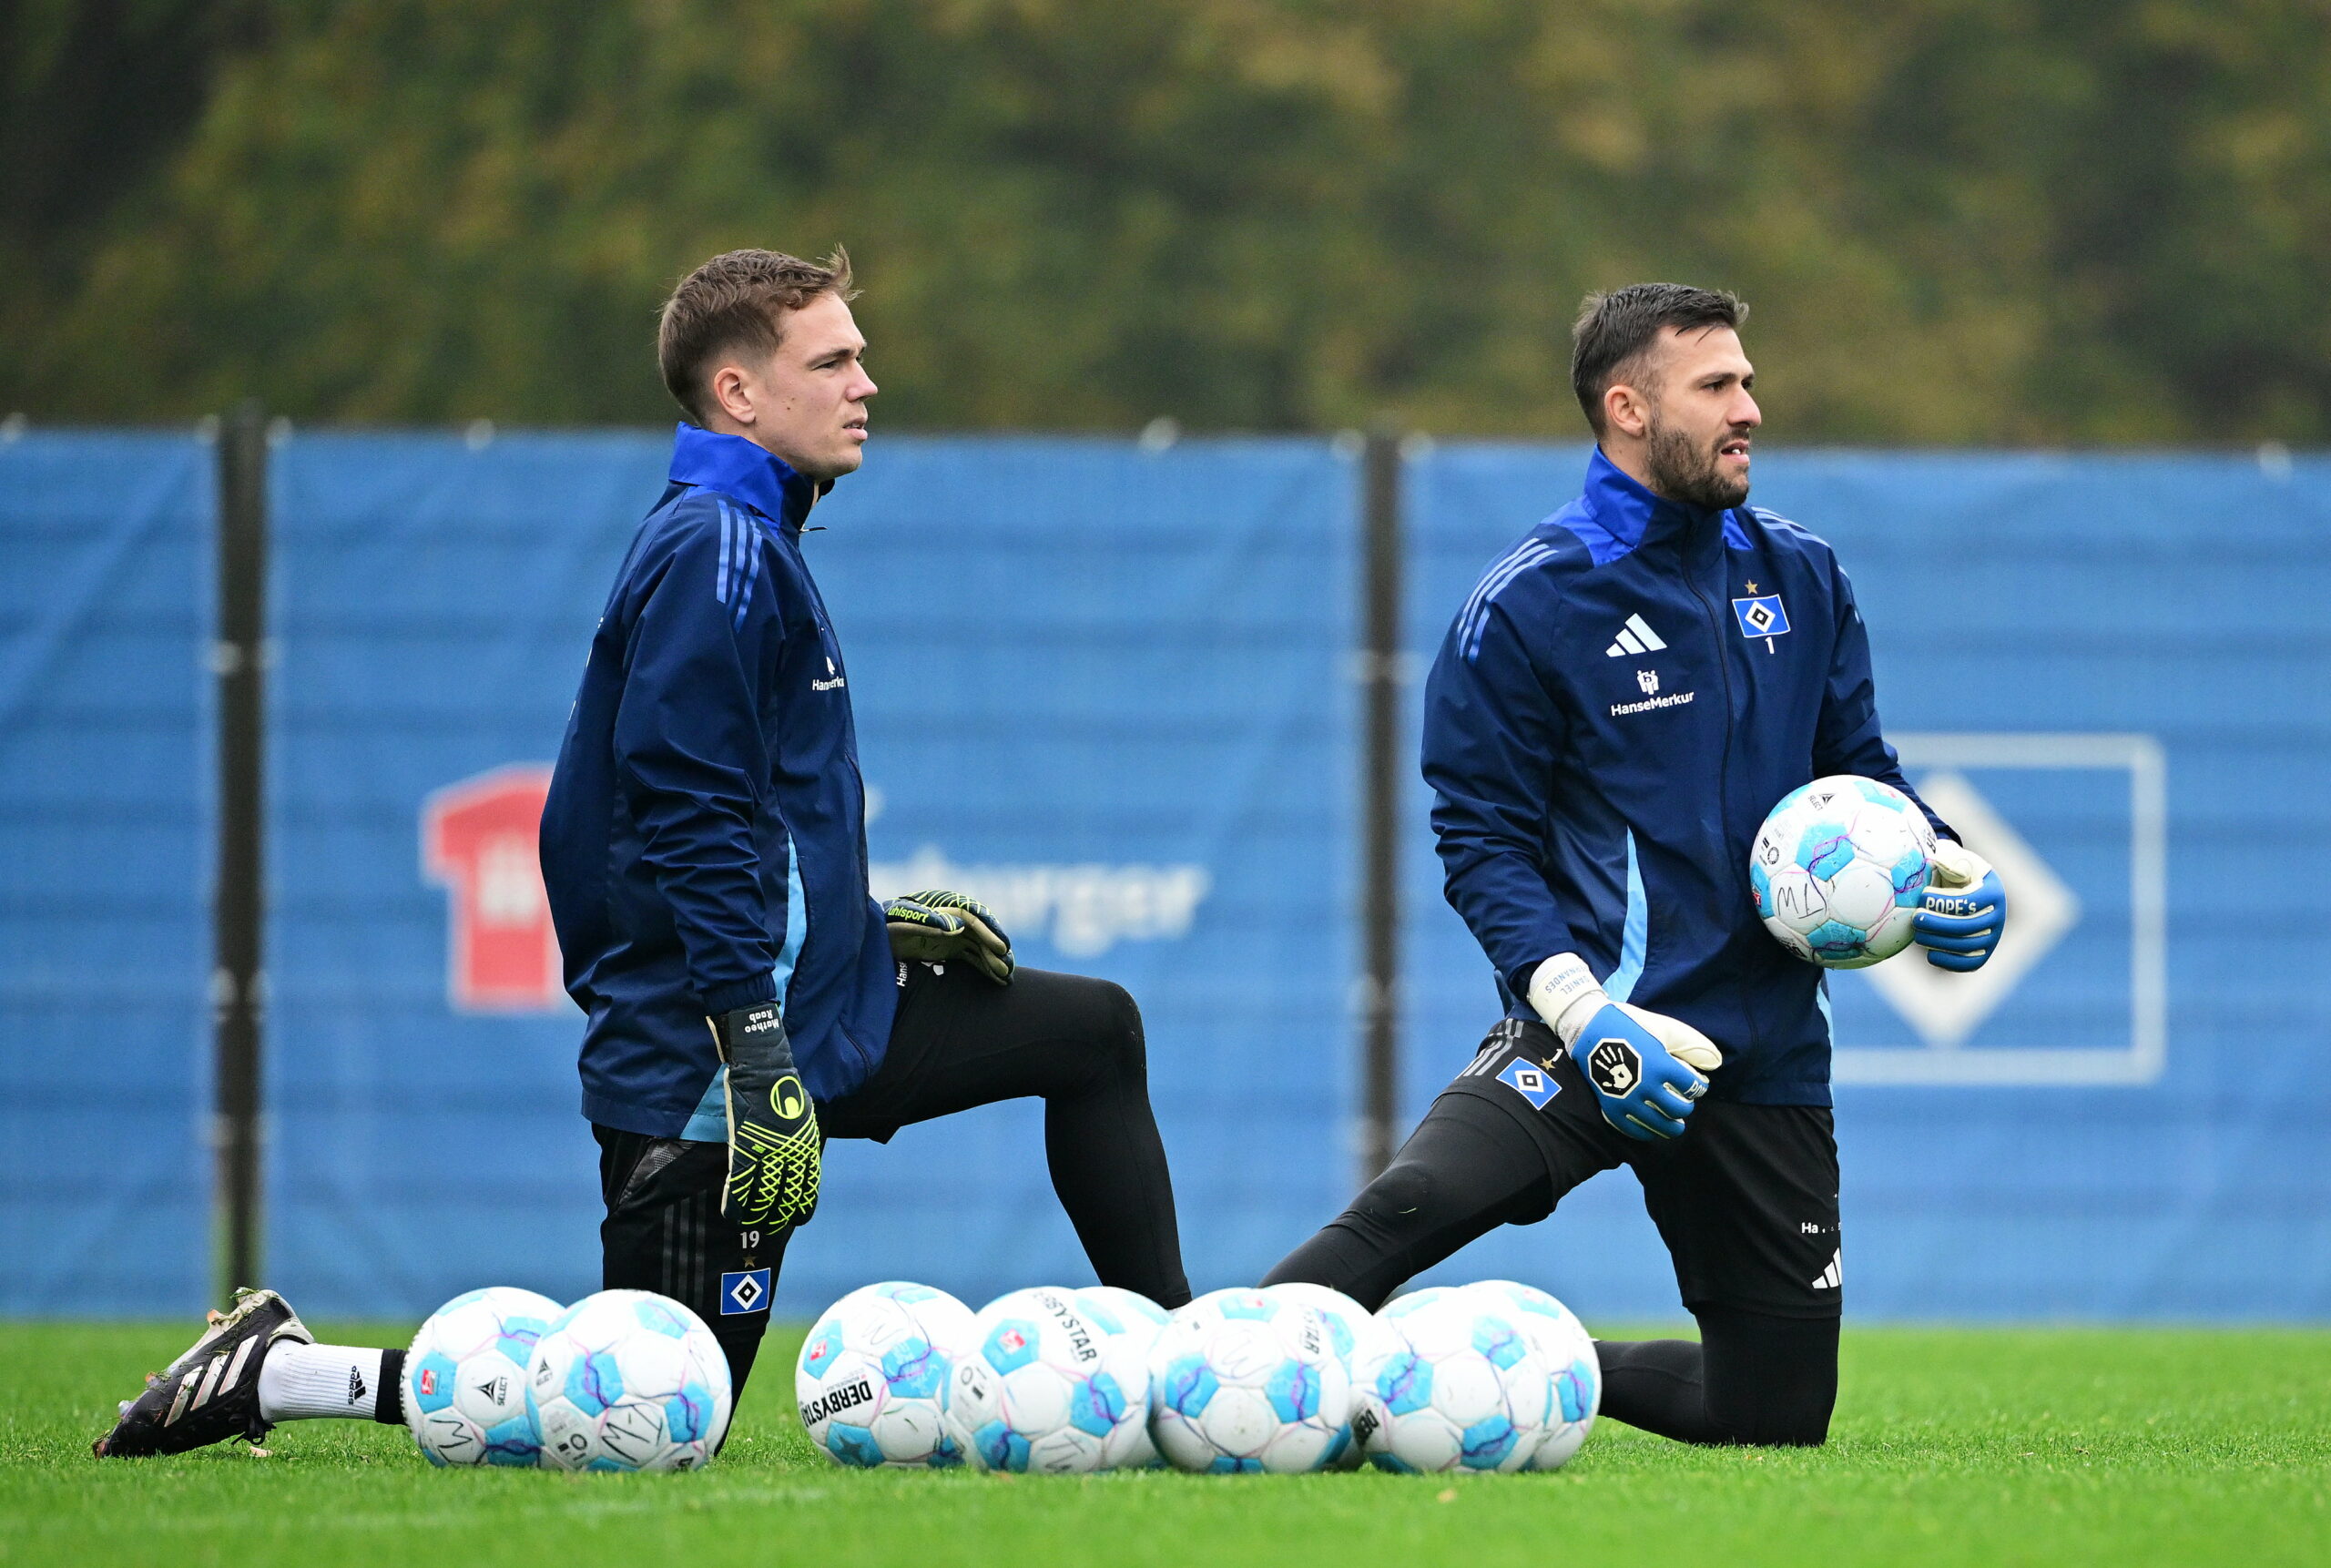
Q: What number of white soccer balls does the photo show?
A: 10